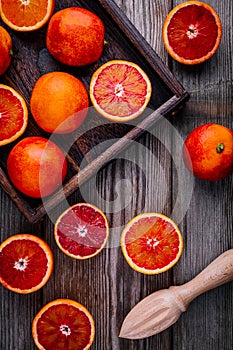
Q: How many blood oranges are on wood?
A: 13